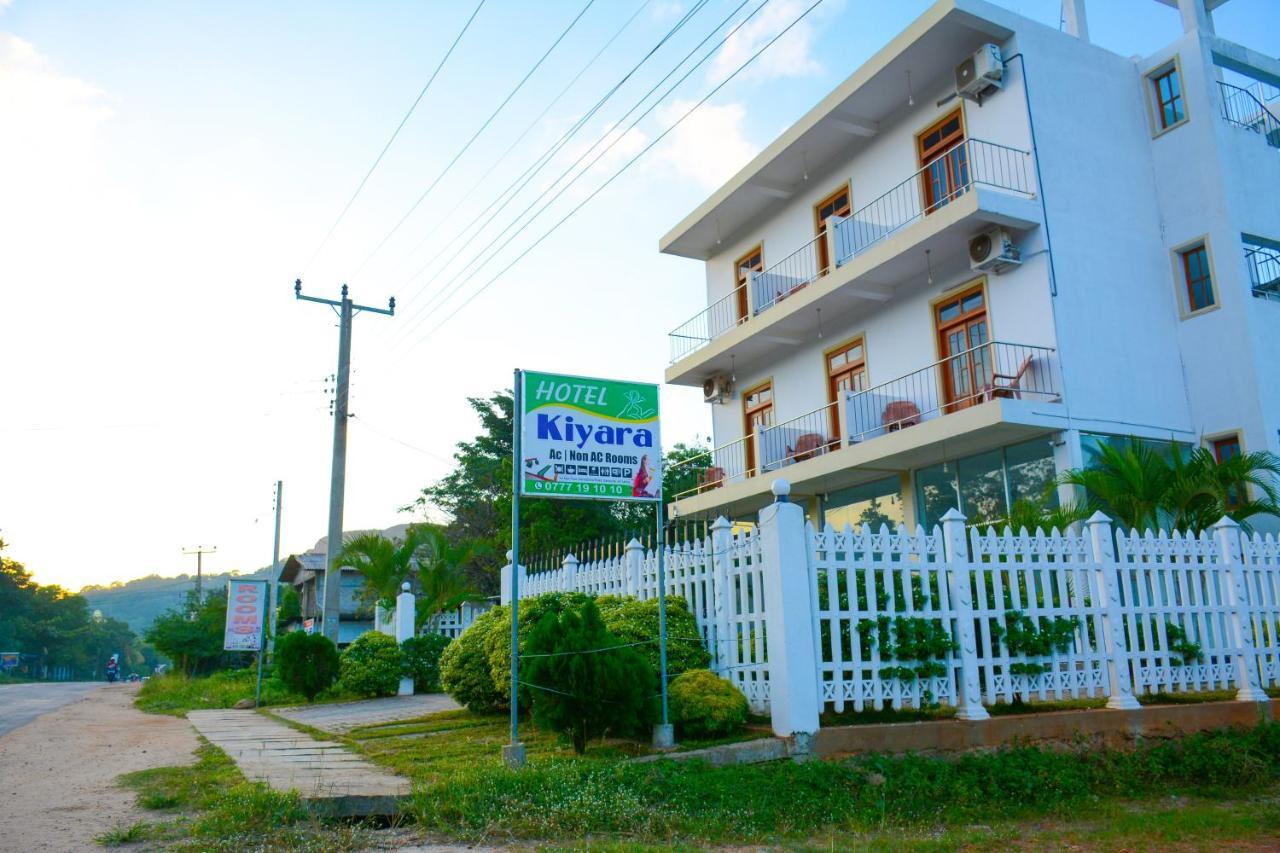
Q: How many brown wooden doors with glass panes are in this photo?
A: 6